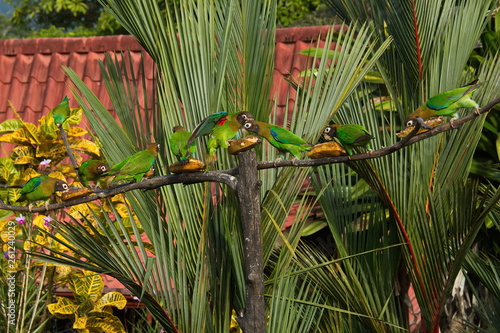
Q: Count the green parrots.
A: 9